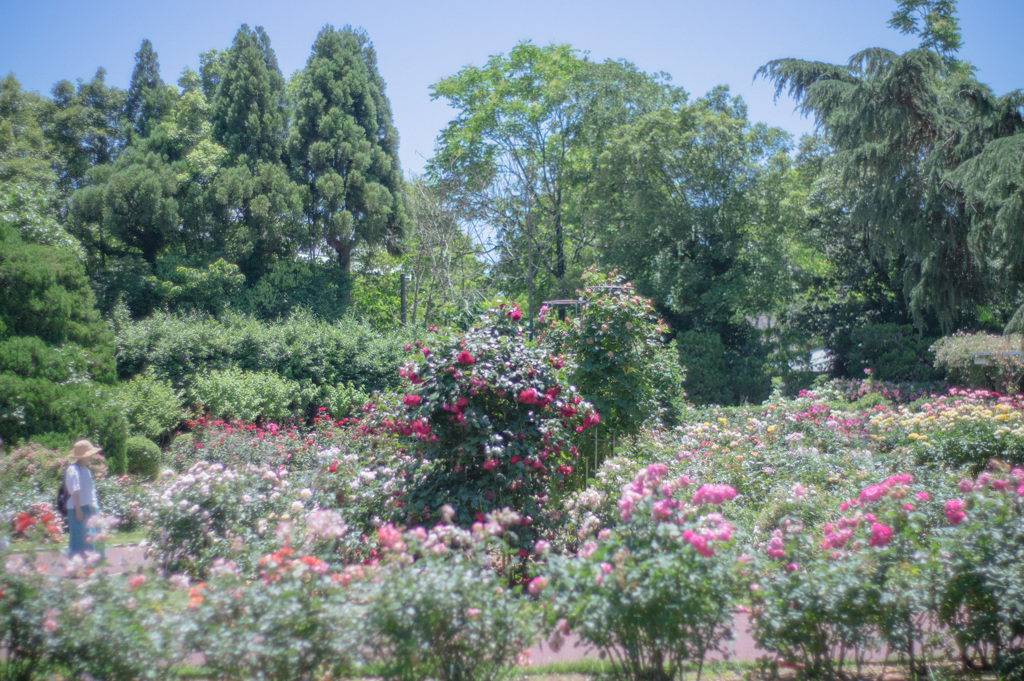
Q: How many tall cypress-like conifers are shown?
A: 3